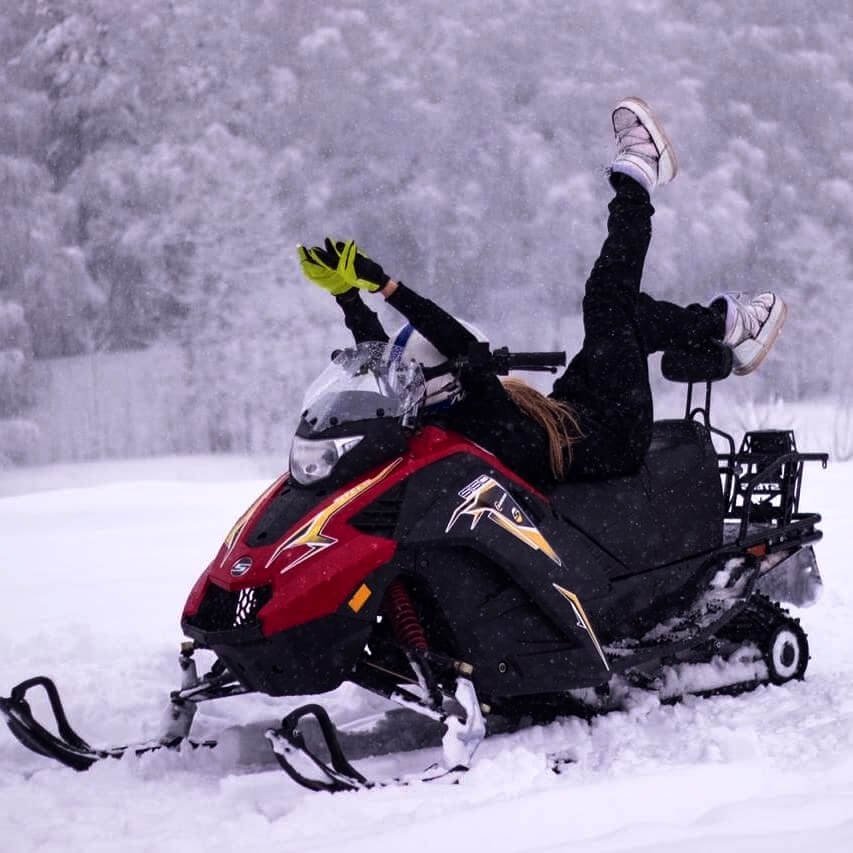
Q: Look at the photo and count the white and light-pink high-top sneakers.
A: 2